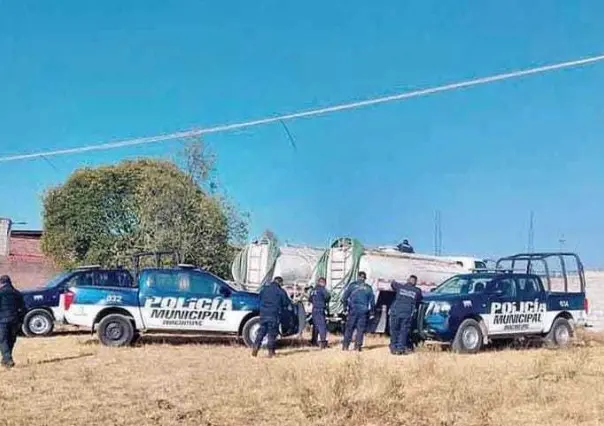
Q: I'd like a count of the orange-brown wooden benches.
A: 0